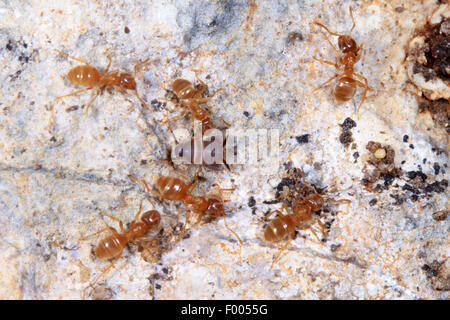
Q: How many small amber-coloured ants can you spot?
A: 6